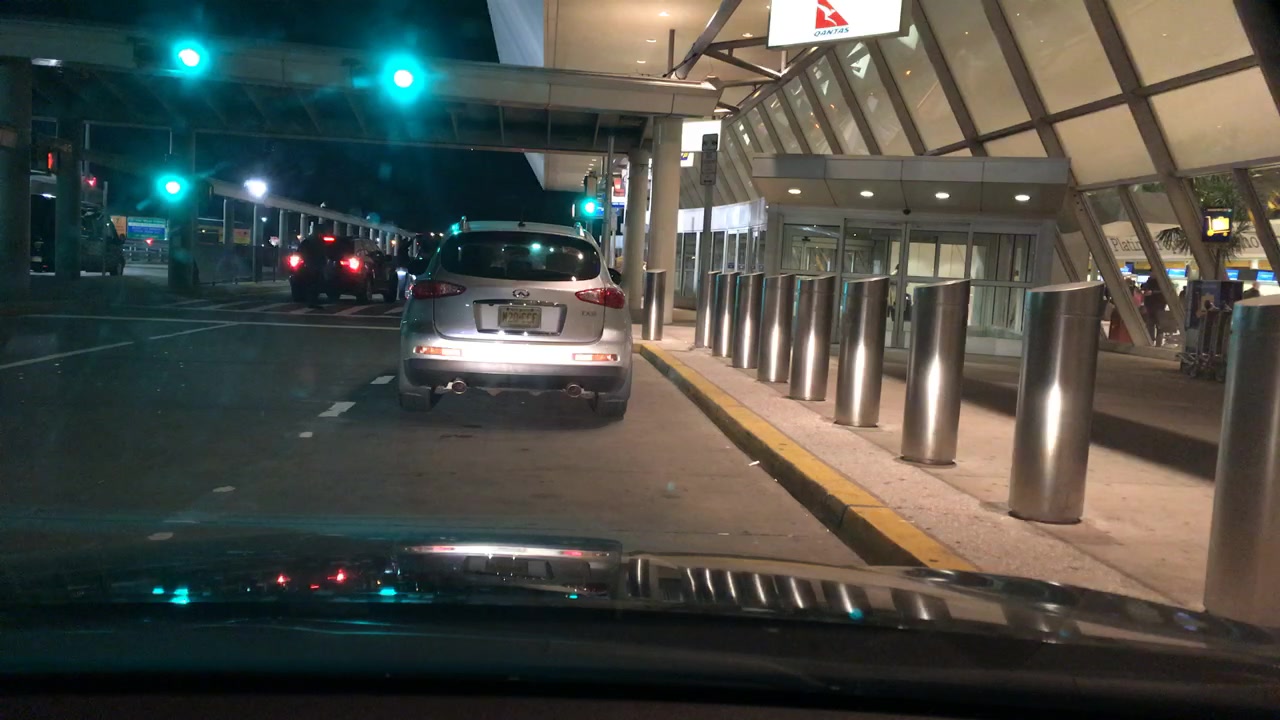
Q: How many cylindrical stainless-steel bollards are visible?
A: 10